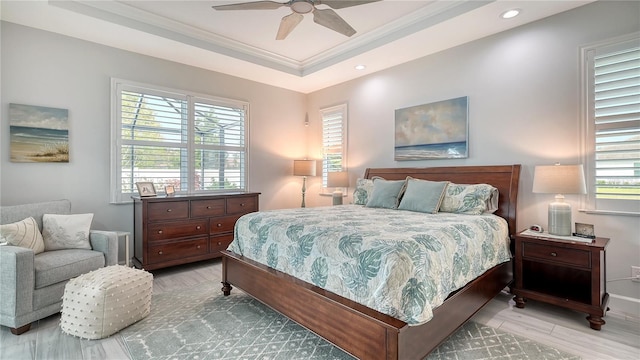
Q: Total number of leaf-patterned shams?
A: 2